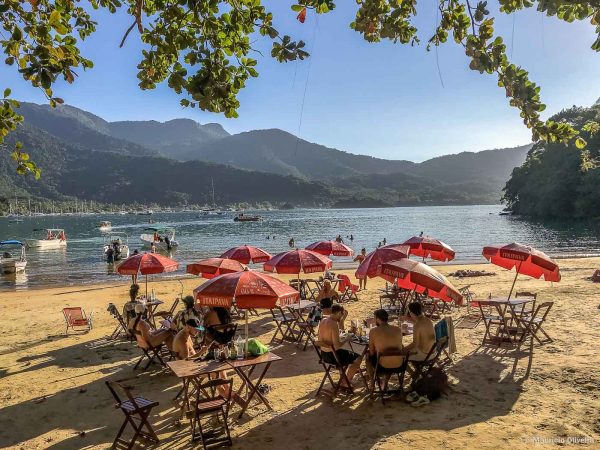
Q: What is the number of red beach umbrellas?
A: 10